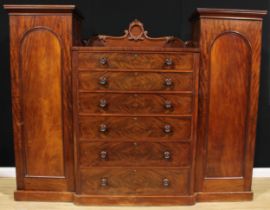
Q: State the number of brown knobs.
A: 12